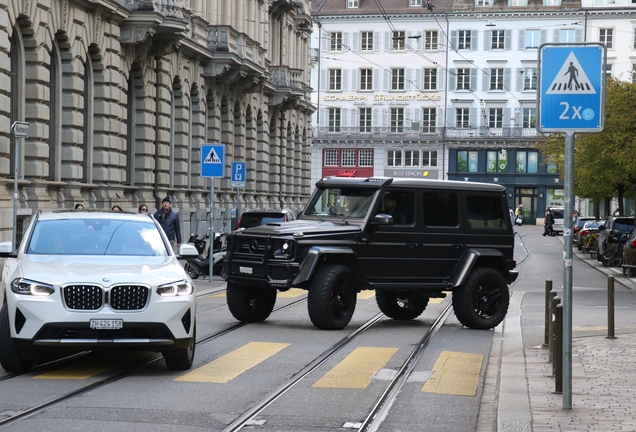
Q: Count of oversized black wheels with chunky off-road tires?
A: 4